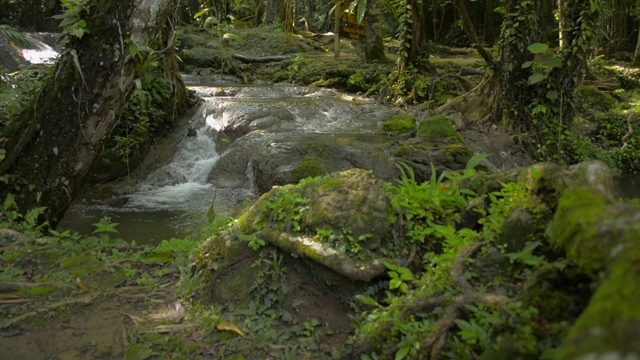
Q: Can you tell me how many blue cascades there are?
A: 0